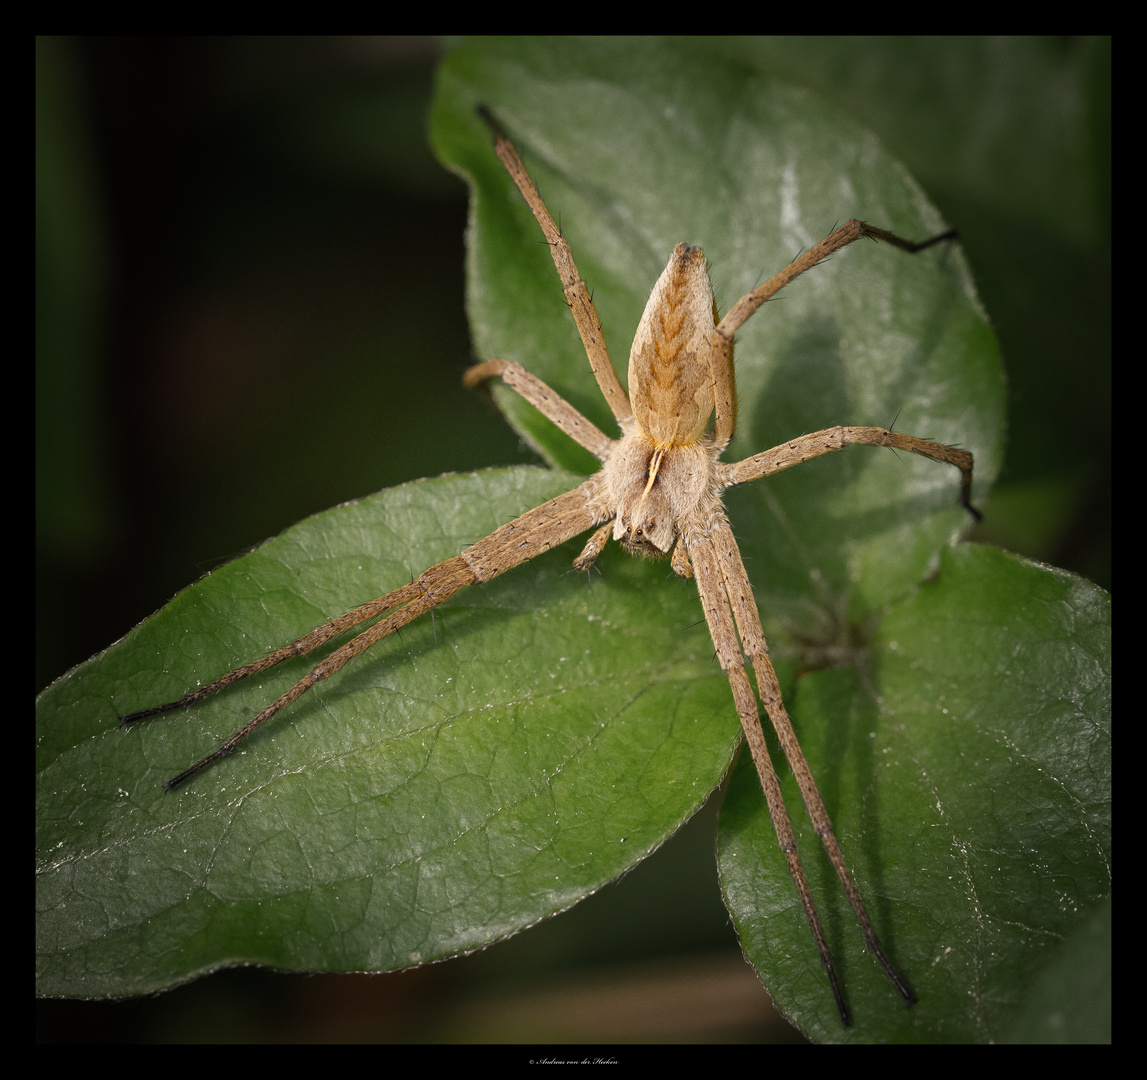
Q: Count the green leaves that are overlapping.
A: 3